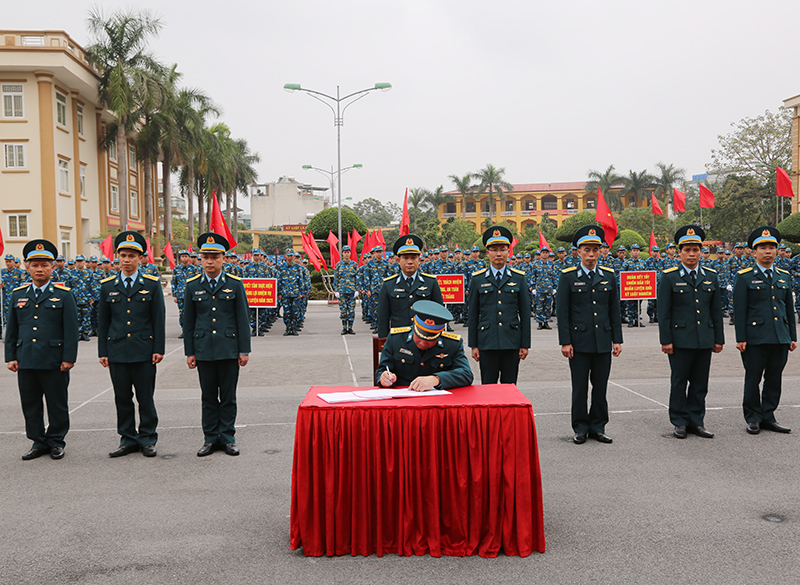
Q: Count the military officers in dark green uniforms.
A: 9